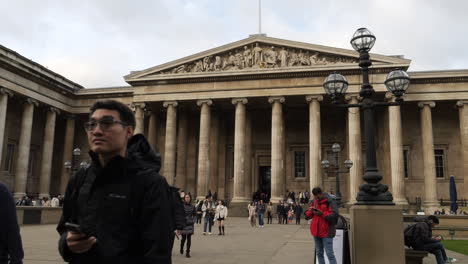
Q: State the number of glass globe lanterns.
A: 9